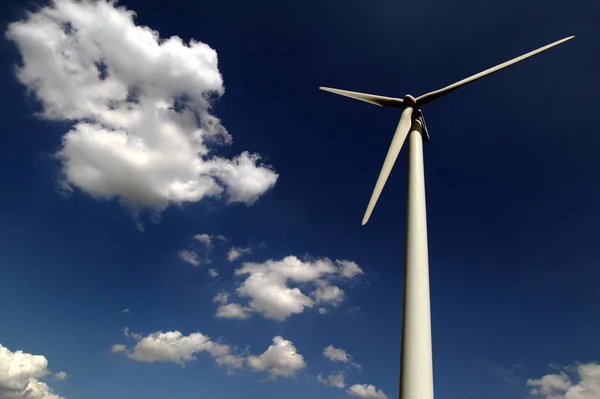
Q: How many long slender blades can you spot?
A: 3